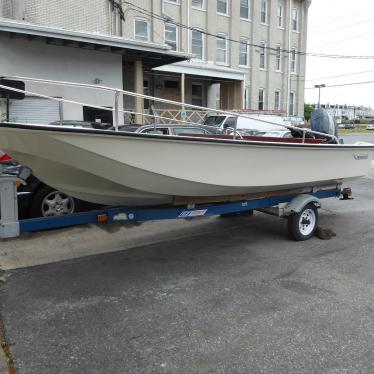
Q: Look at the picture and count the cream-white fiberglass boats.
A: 1